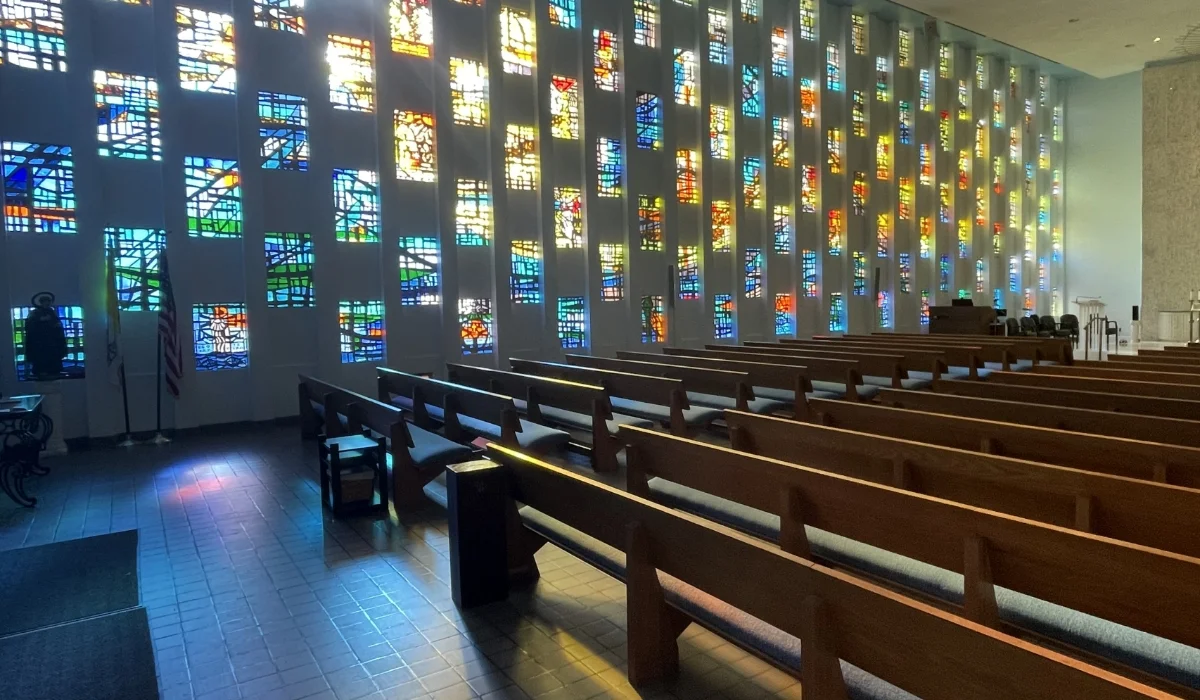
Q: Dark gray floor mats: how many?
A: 2